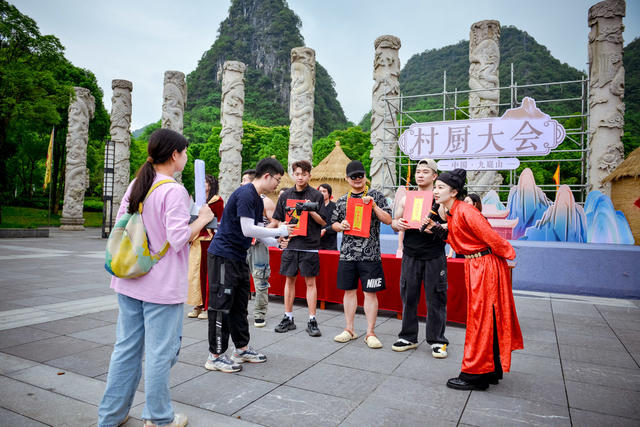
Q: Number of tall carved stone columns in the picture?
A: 8